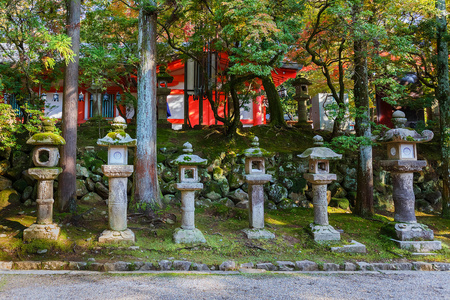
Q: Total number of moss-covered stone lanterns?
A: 6